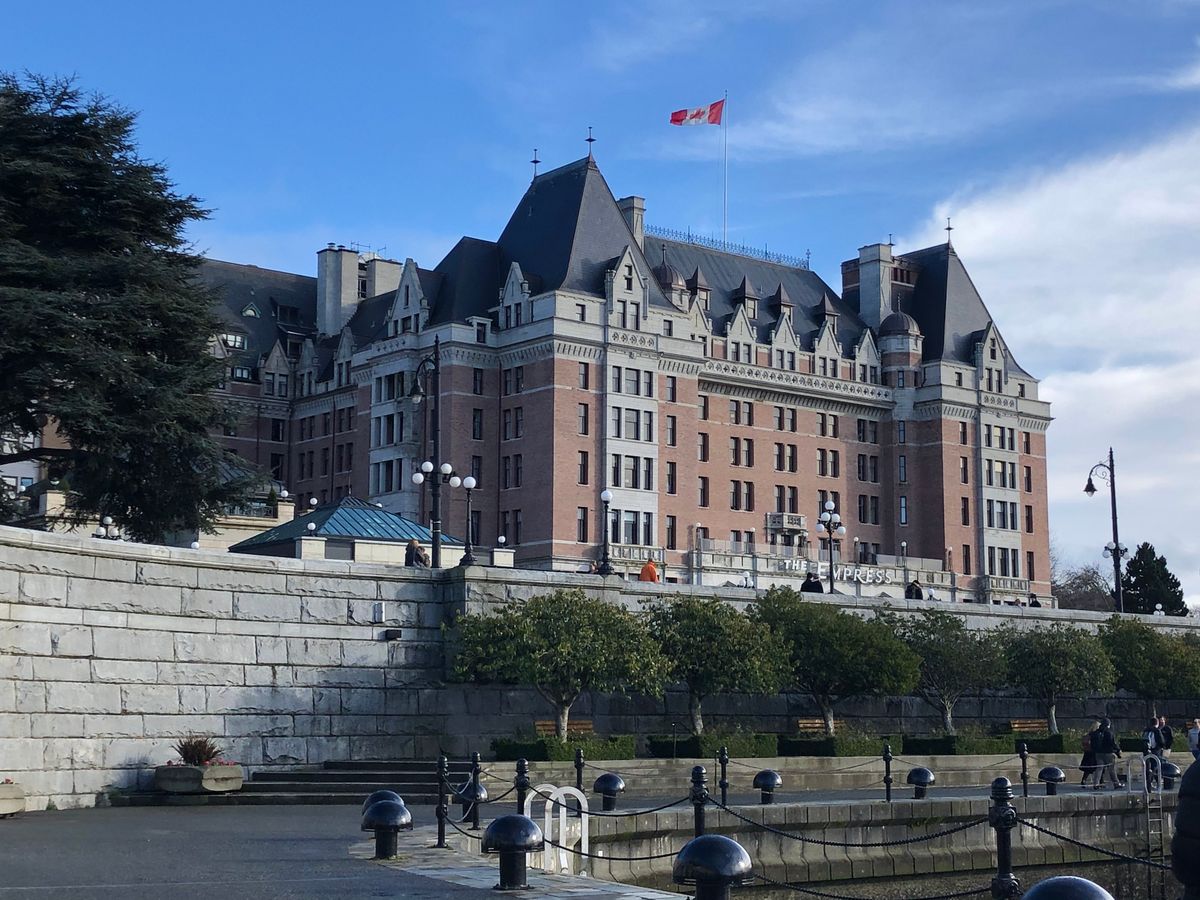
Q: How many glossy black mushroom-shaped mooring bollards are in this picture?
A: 11